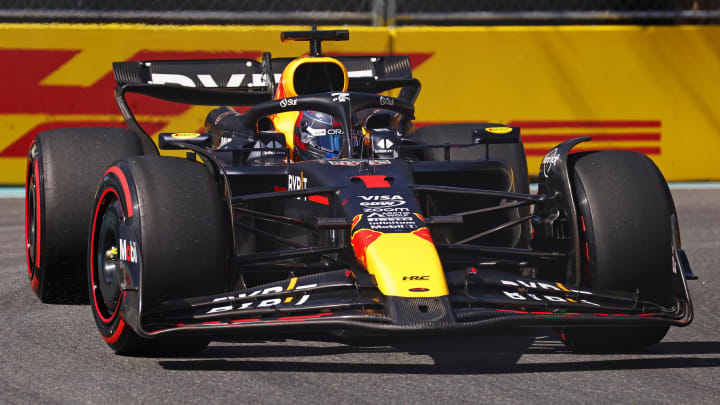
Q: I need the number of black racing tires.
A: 4